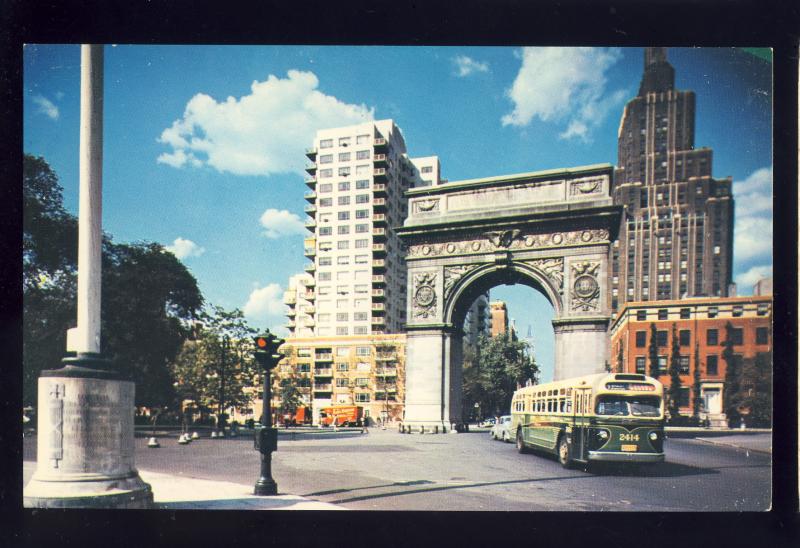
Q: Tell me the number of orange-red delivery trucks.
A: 2